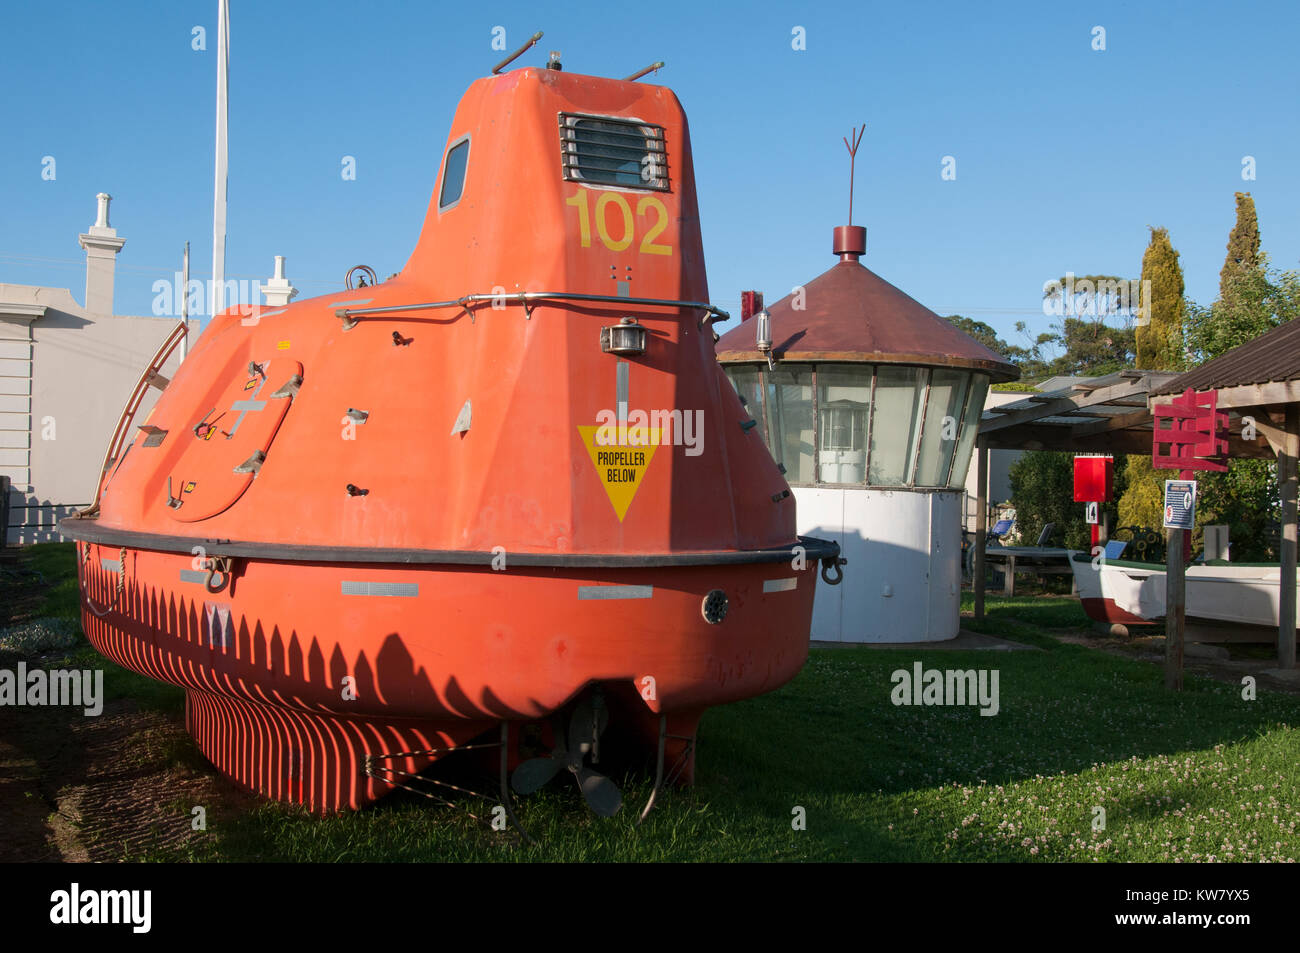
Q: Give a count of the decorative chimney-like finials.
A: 2